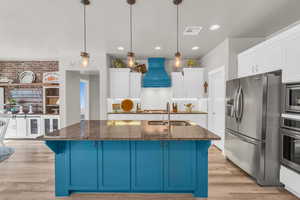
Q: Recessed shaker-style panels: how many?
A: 4